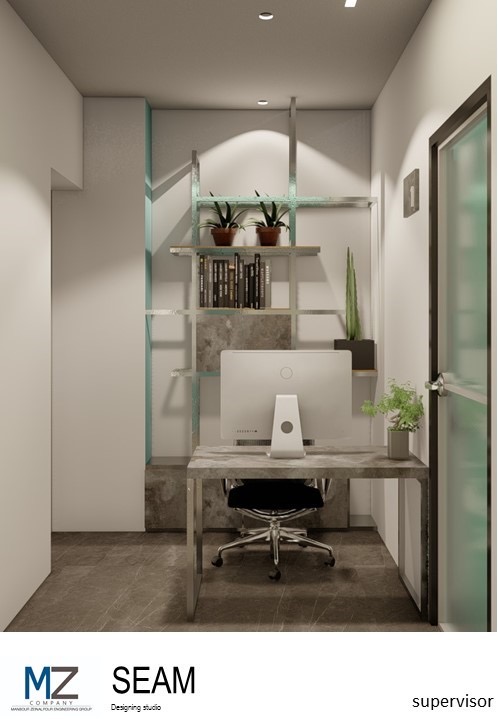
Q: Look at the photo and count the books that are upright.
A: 14